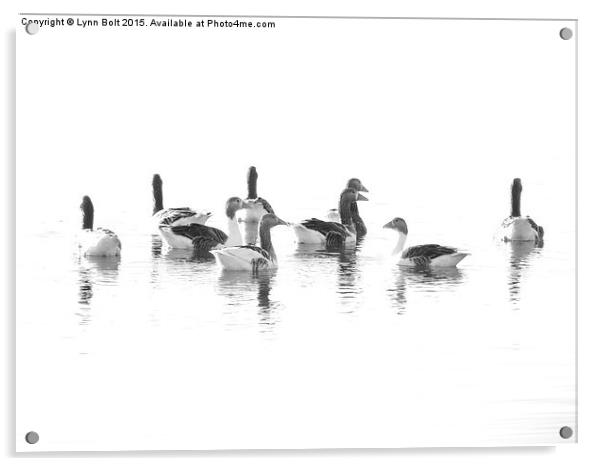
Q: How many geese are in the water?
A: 9